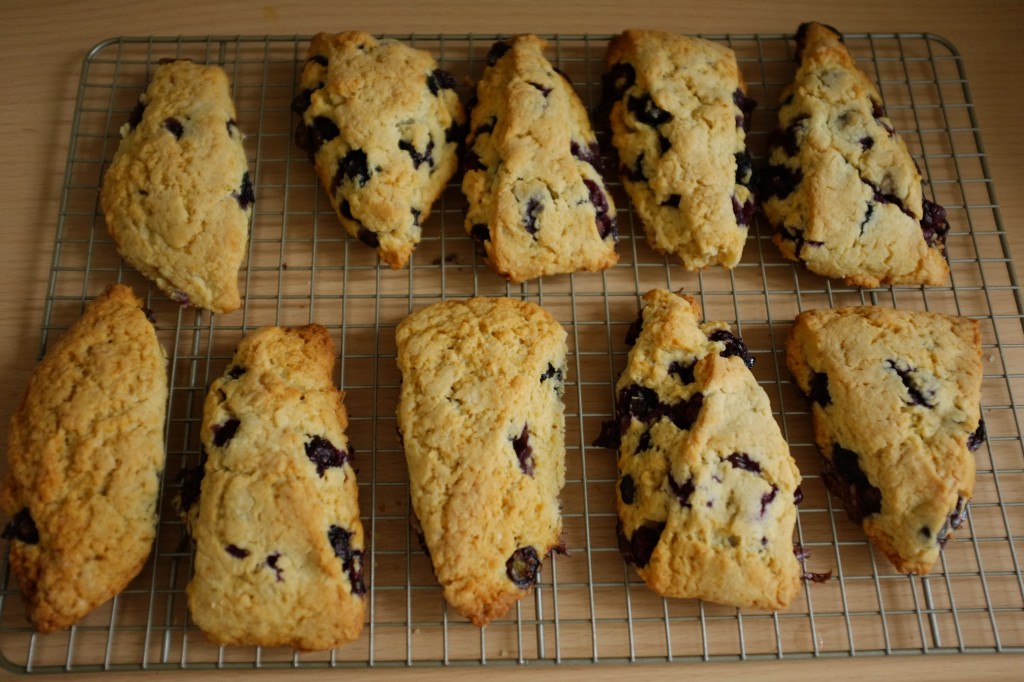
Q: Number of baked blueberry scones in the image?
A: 10